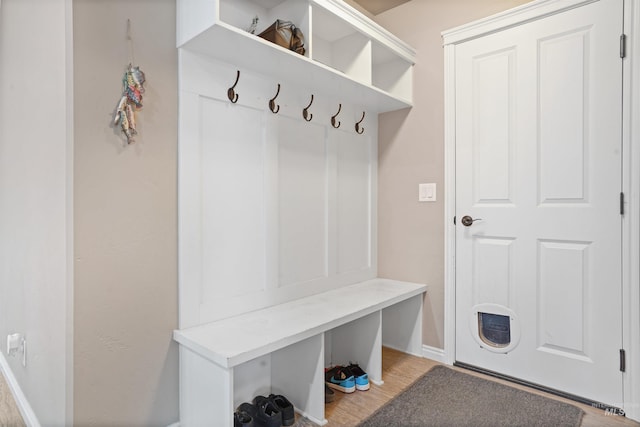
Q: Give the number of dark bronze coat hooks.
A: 5